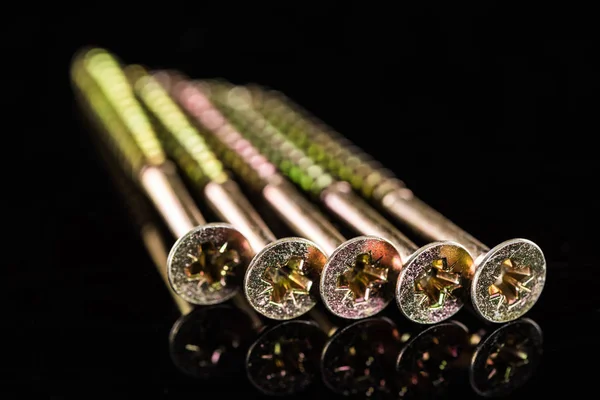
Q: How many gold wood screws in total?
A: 5